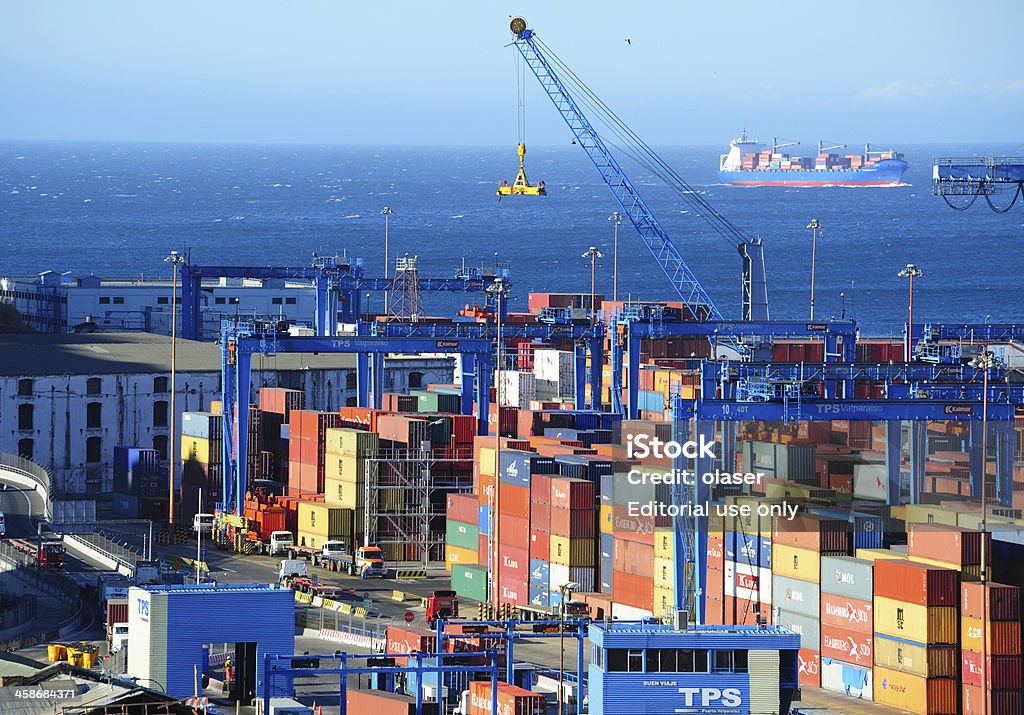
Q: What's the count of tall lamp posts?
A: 8